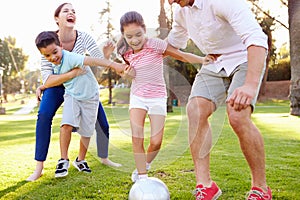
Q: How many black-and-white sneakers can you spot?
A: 2